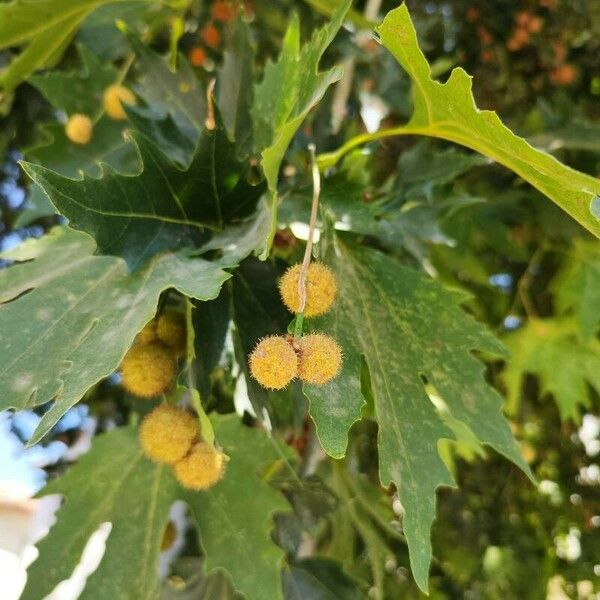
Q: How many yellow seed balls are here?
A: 10